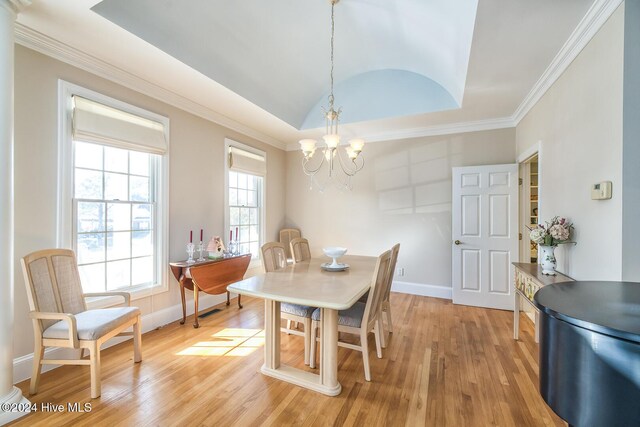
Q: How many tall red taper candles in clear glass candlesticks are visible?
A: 4